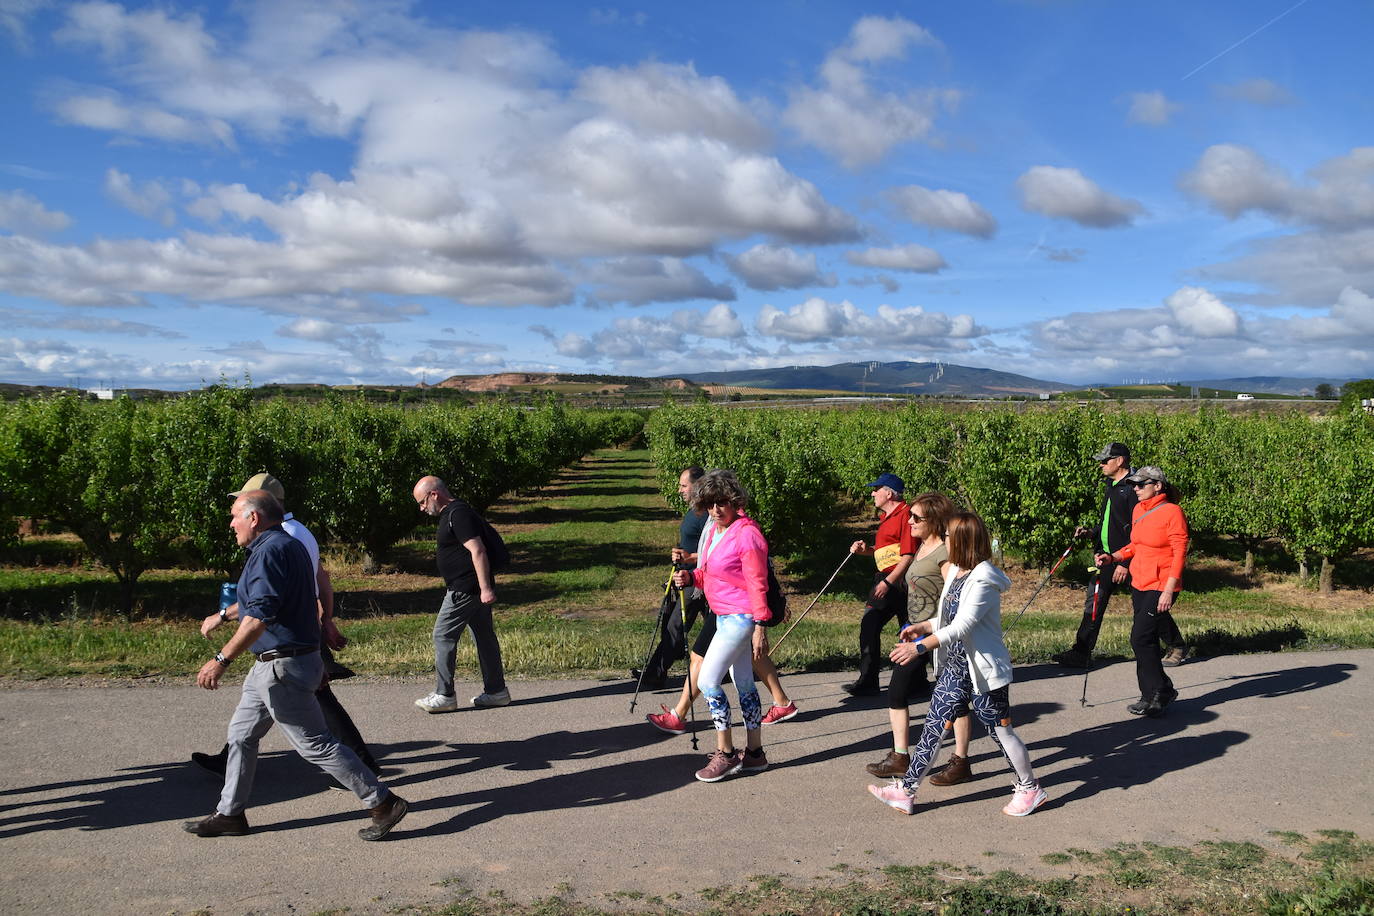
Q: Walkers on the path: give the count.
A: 11